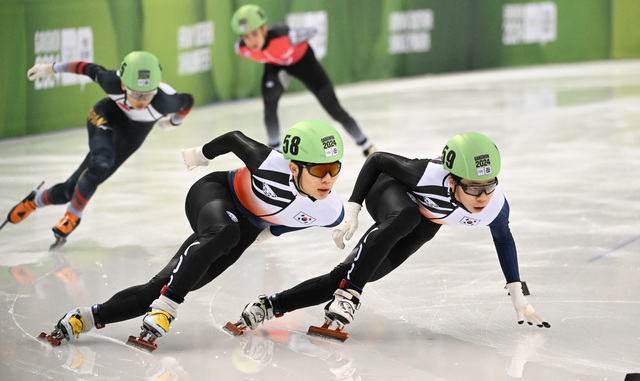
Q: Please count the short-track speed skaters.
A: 4